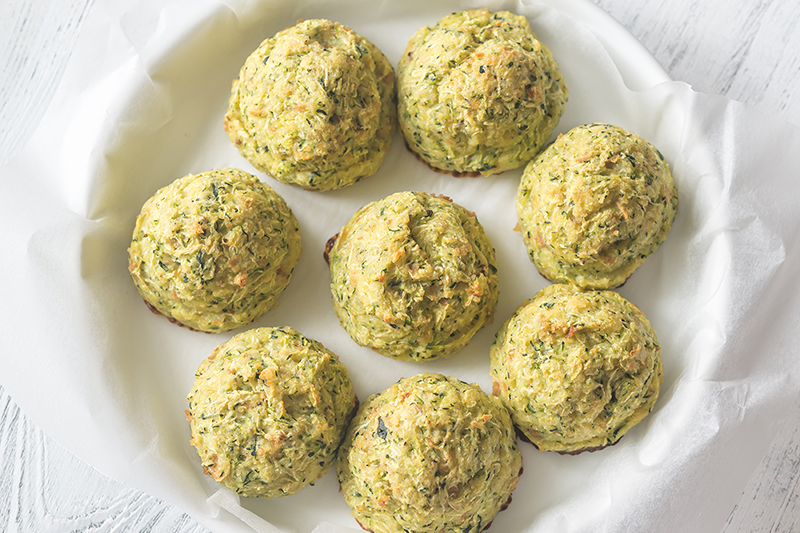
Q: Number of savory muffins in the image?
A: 8